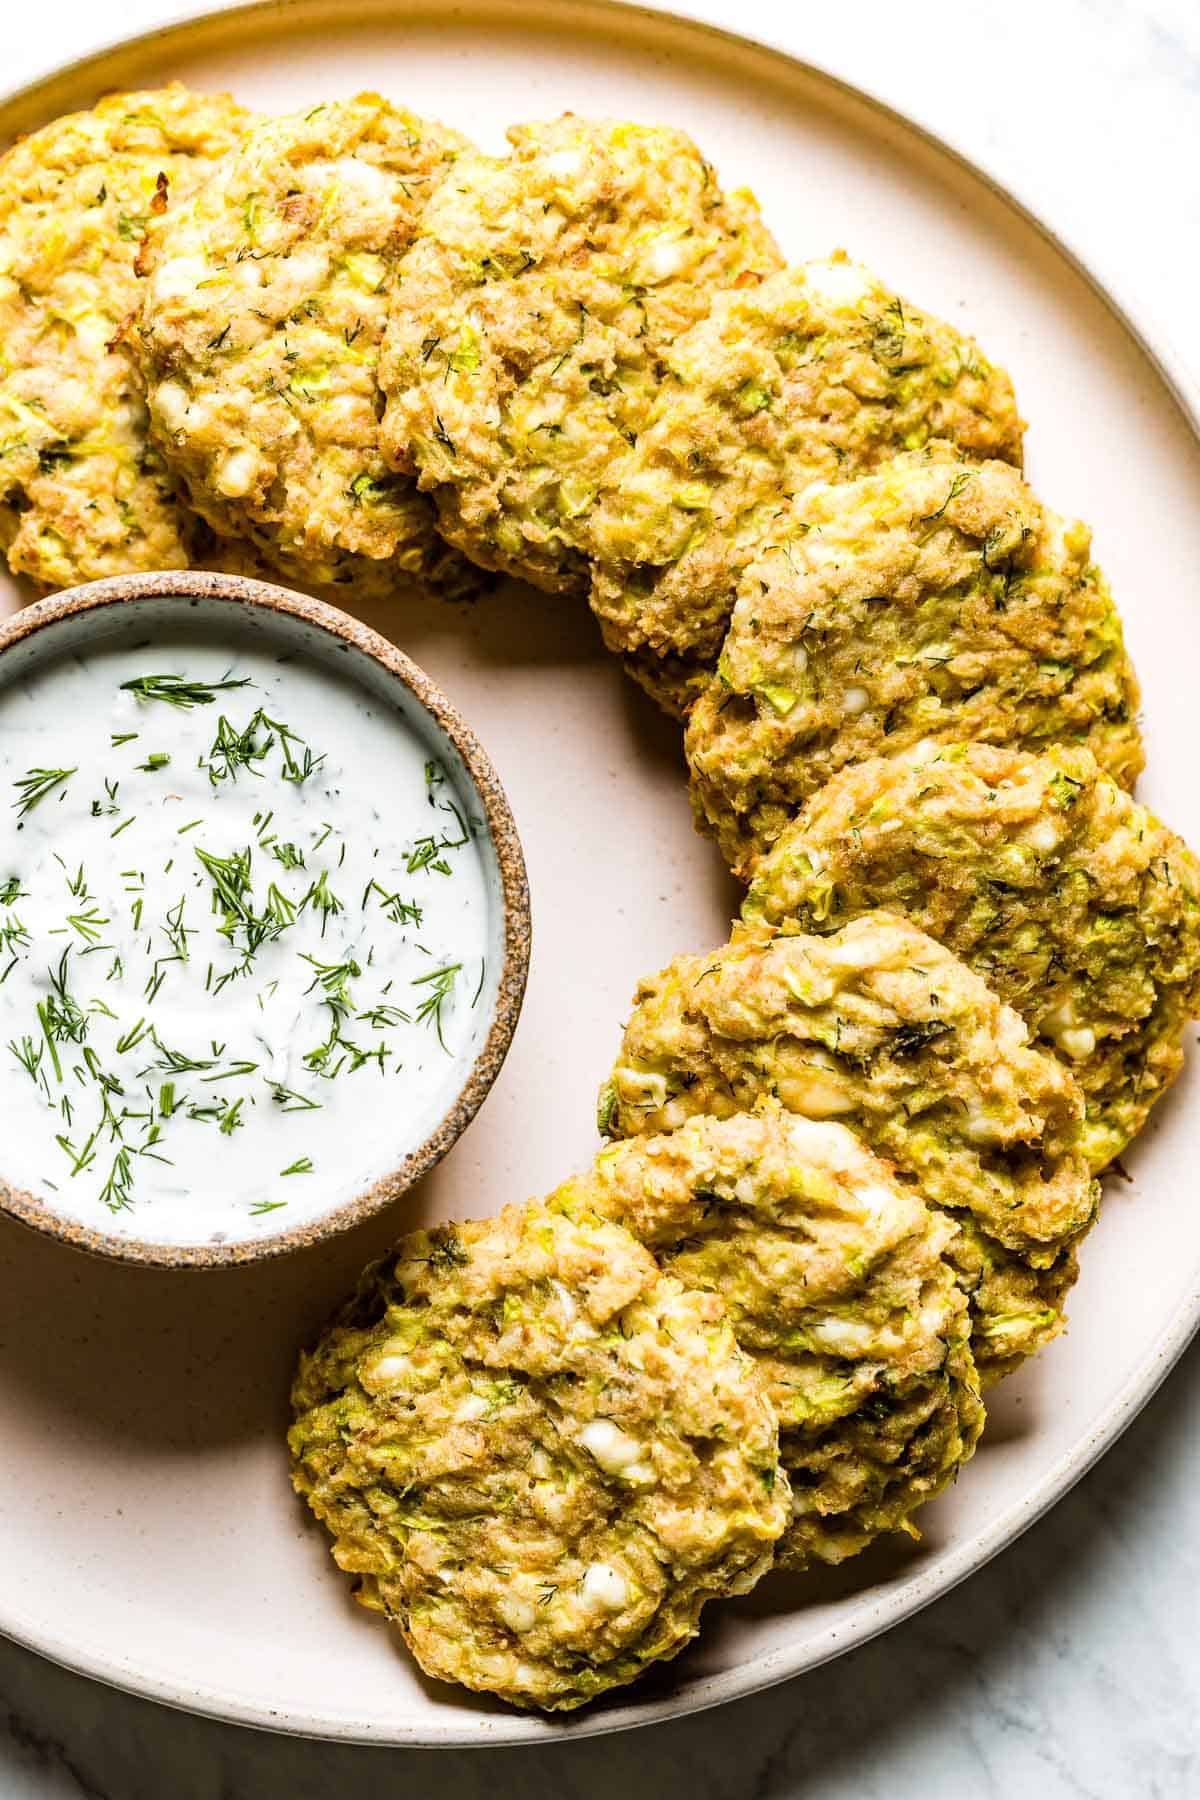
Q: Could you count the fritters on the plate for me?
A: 9